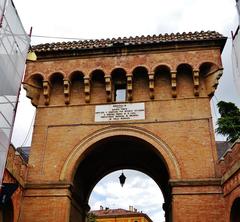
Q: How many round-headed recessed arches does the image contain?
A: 9